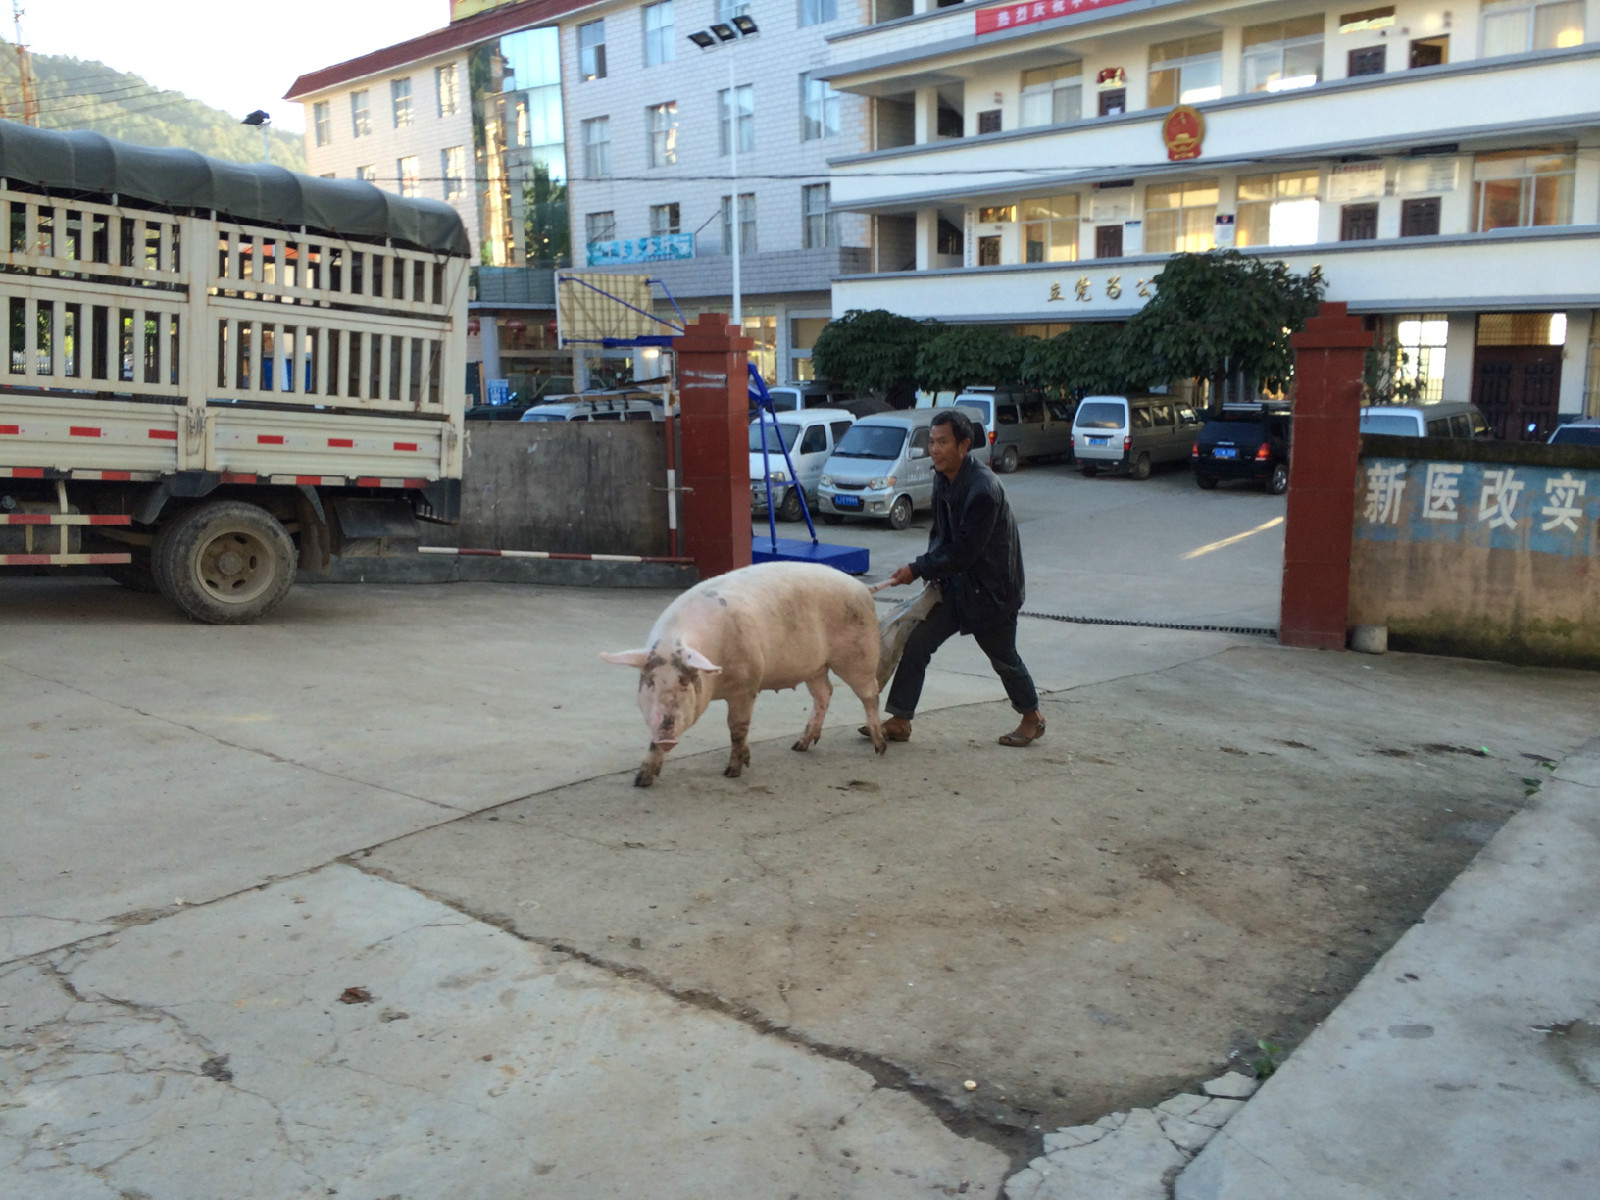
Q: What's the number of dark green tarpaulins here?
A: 1